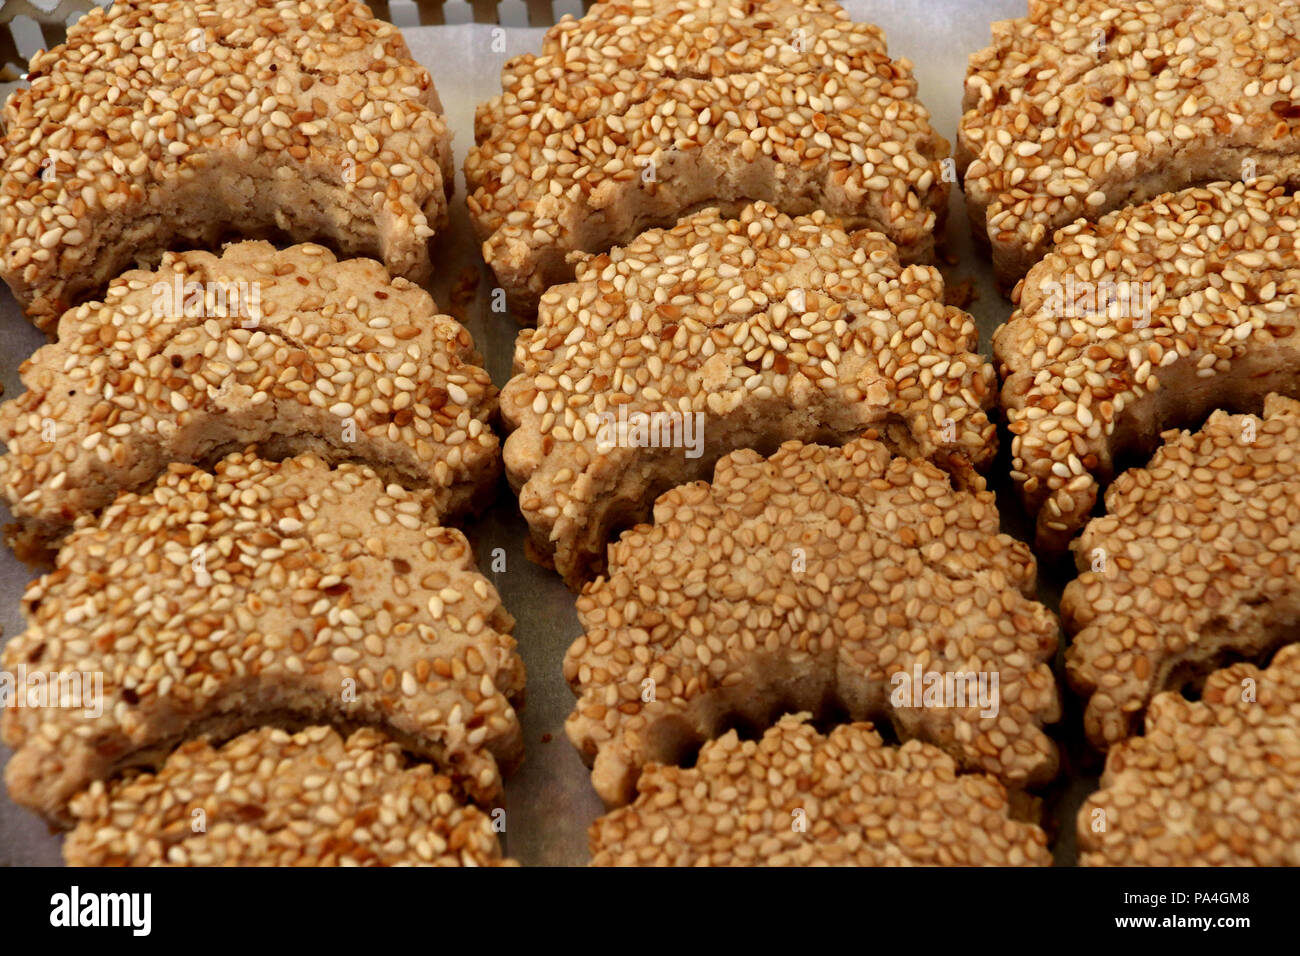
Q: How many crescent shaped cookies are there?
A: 12